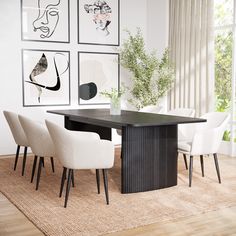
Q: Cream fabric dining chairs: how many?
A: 6